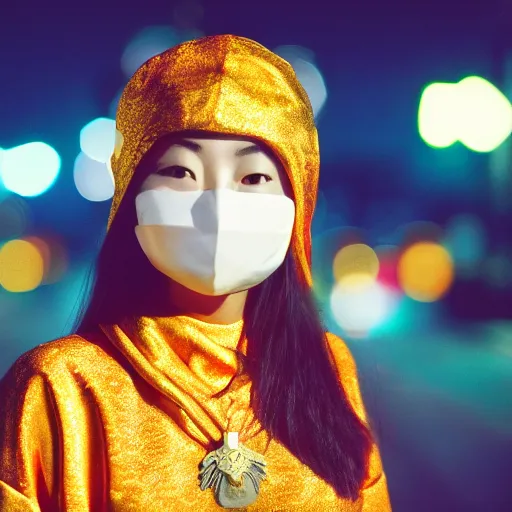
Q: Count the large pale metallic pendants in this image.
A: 1